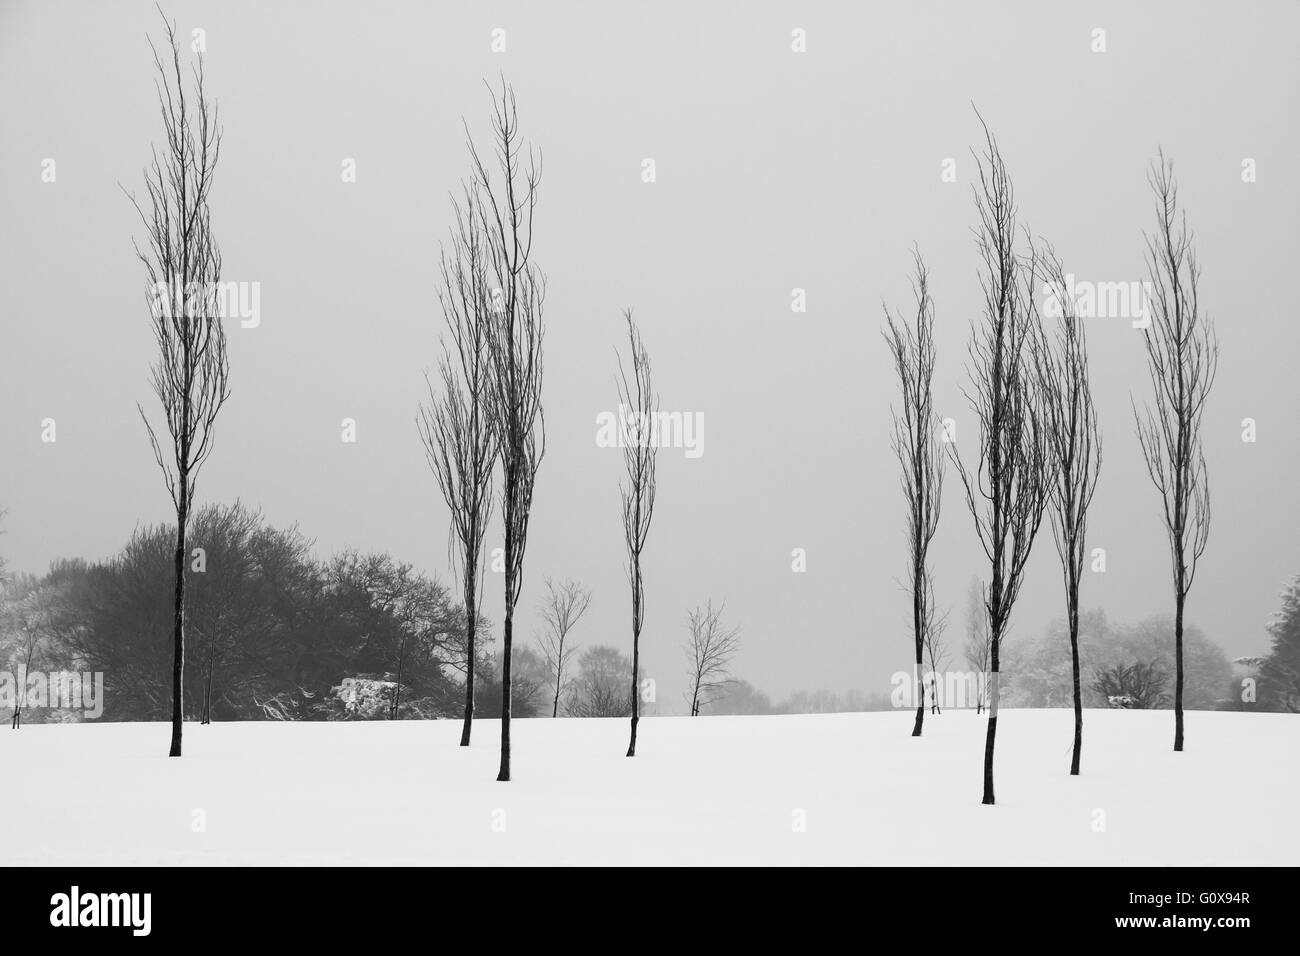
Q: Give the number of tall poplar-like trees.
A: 8